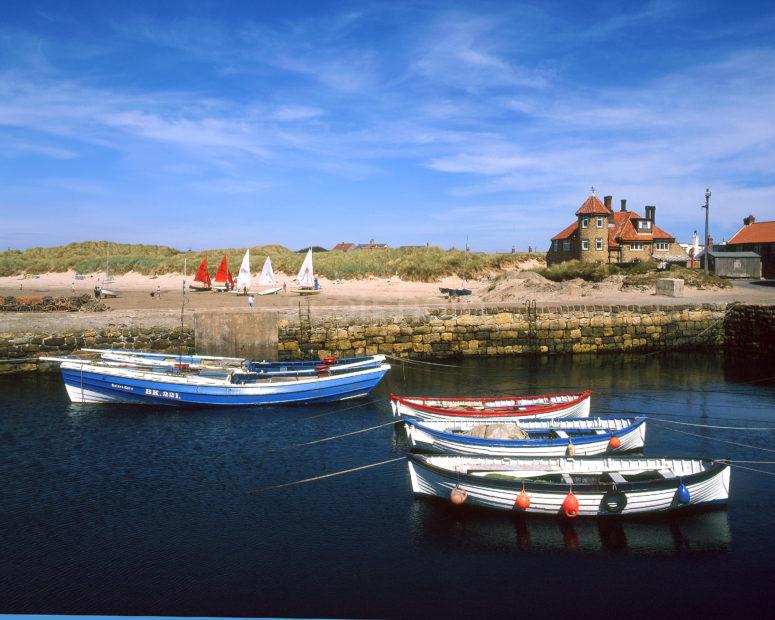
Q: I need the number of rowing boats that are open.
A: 3